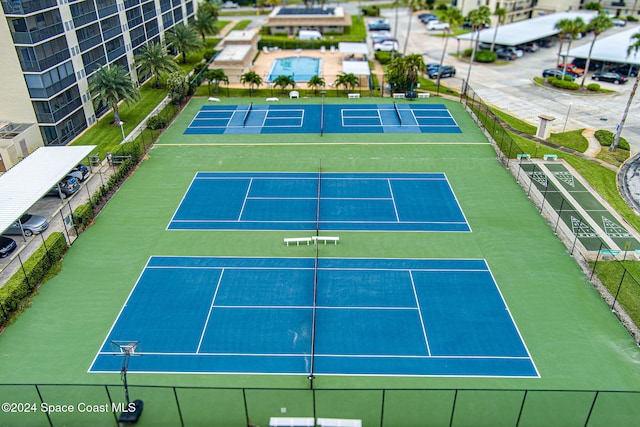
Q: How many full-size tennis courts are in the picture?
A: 2